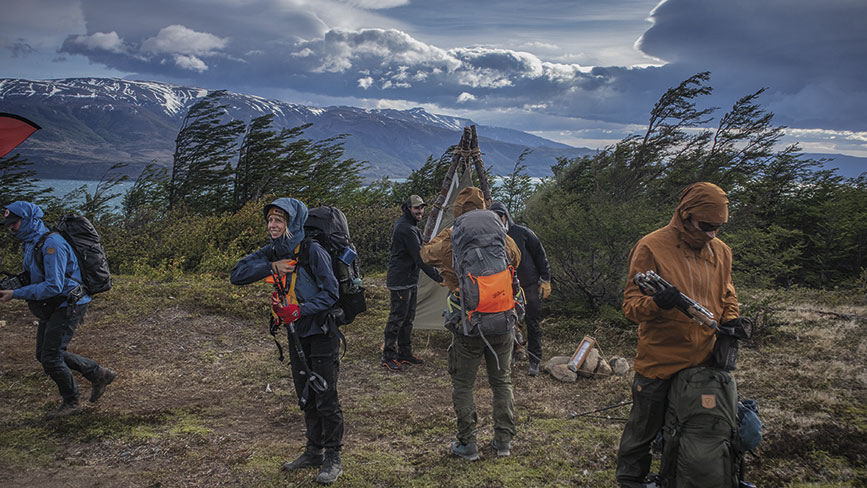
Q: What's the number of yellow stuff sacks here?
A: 0